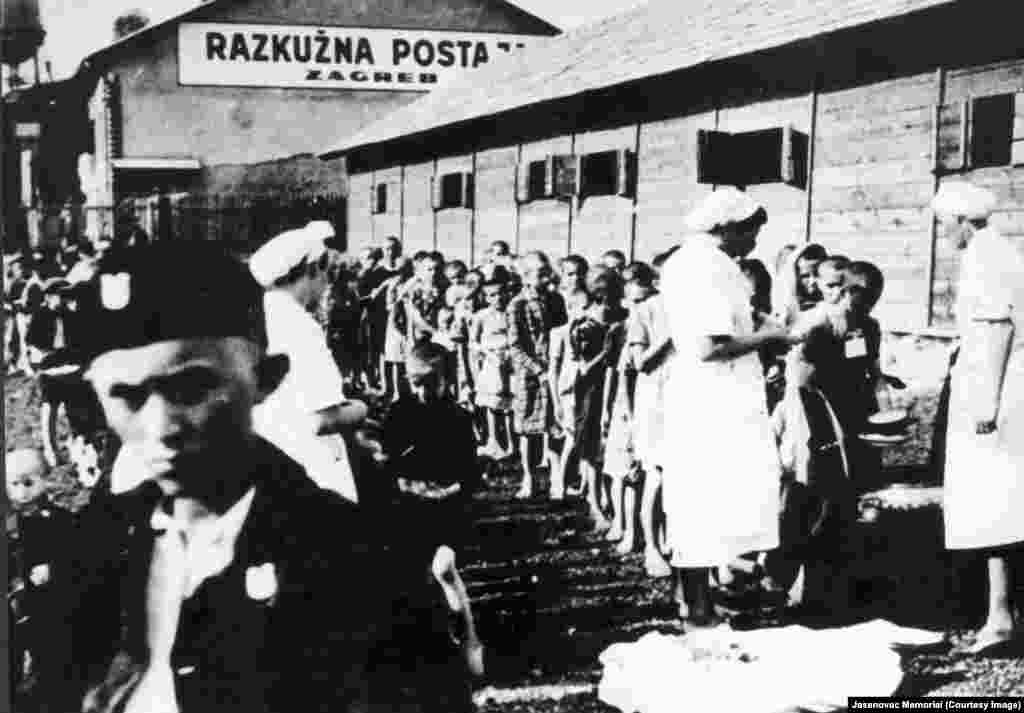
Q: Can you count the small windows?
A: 6